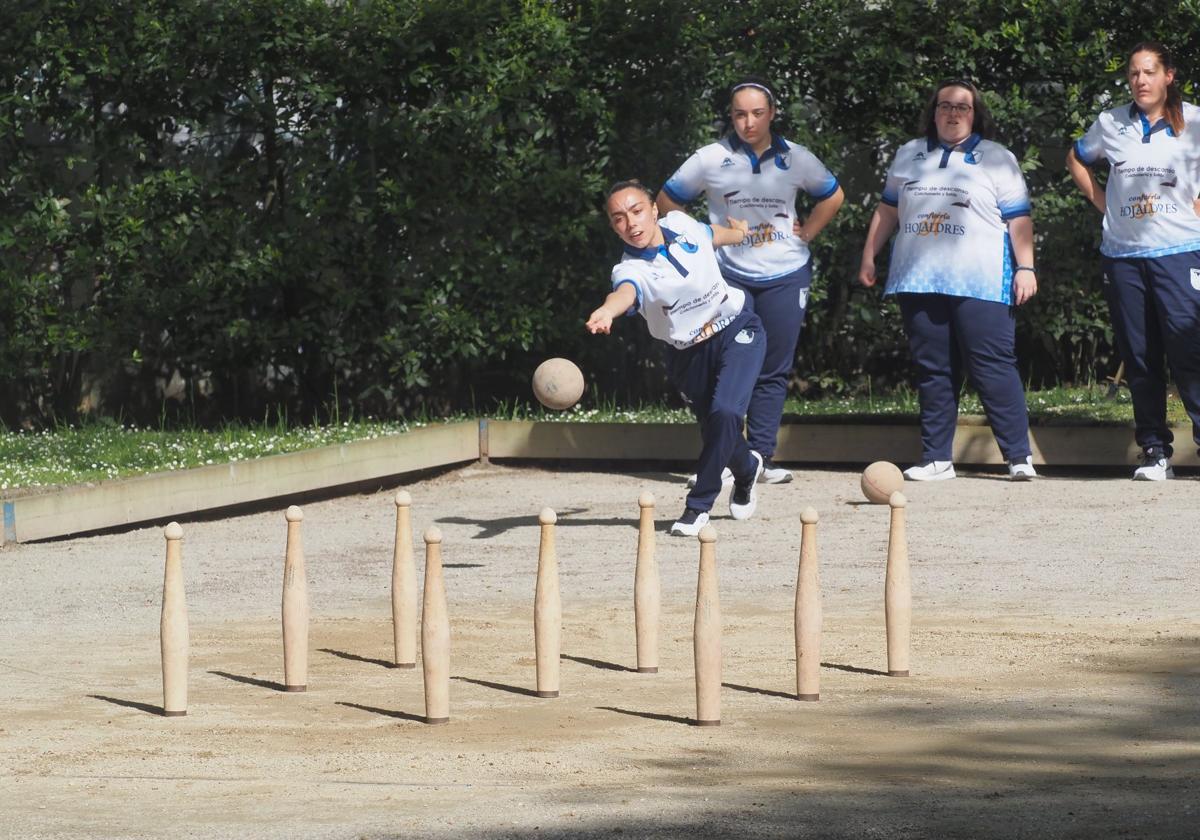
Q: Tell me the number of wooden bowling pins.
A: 9